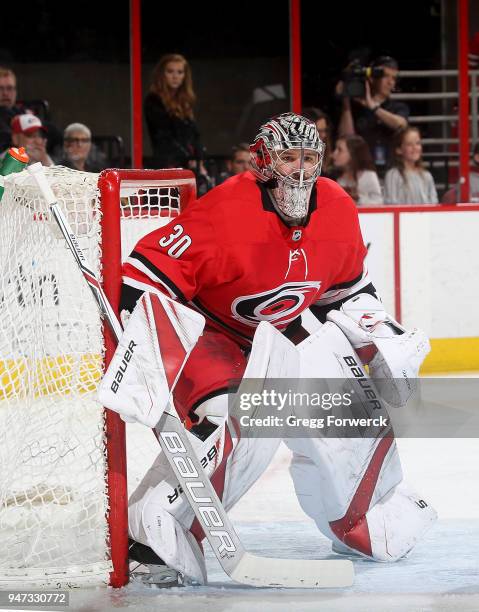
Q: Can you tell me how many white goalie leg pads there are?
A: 2